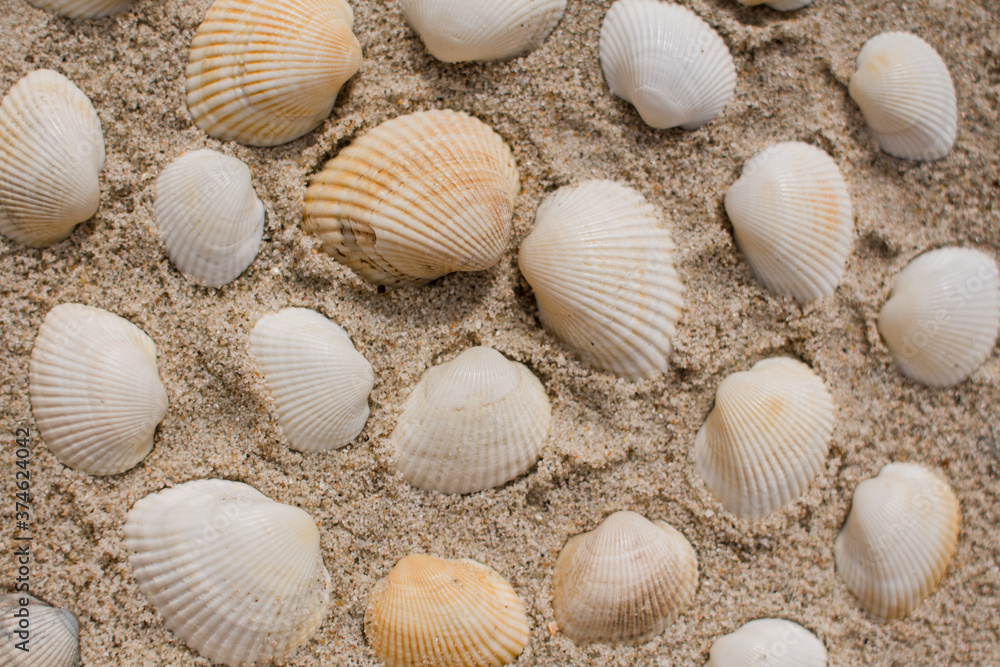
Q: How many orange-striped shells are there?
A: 3